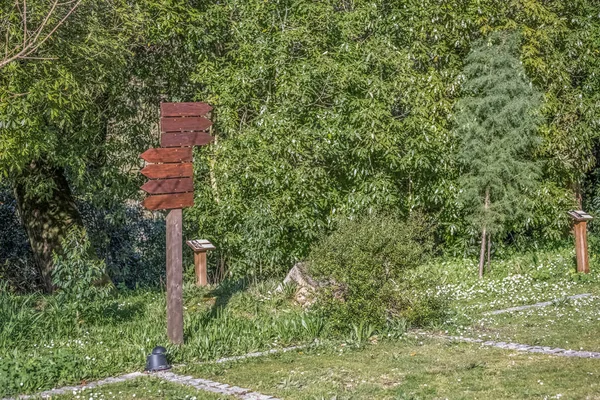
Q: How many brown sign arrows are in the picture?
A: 7